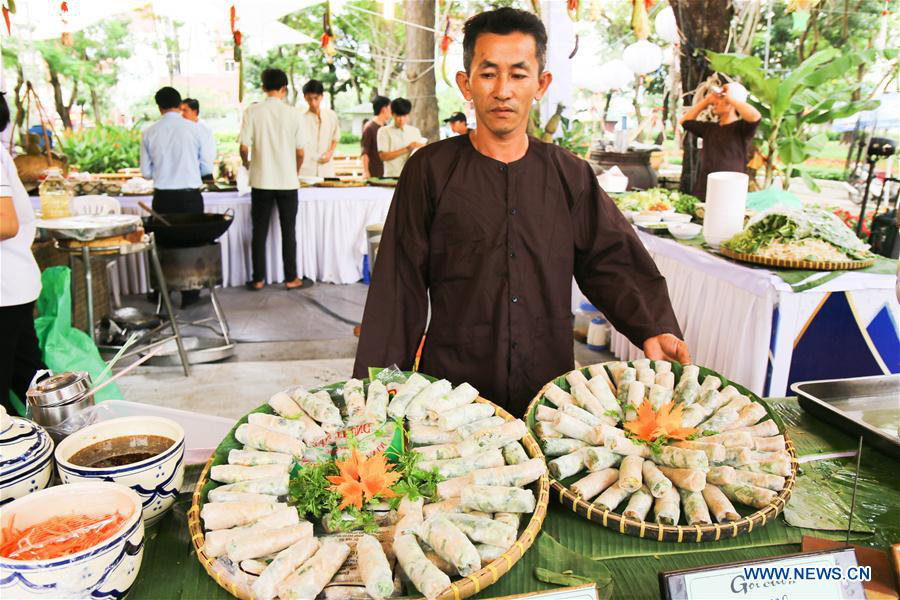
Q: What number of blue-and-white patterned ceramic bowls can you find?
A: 3